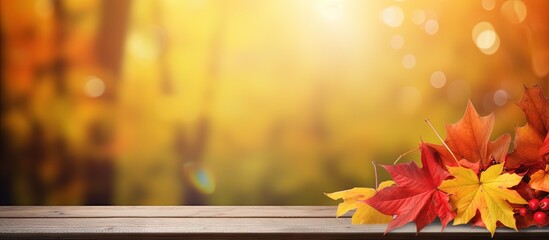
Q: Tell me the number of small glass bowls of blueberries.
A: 0